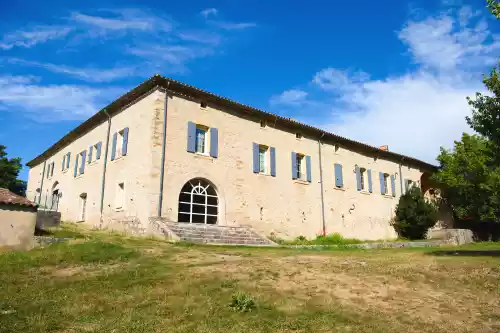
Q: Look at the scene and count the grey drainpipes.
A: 5